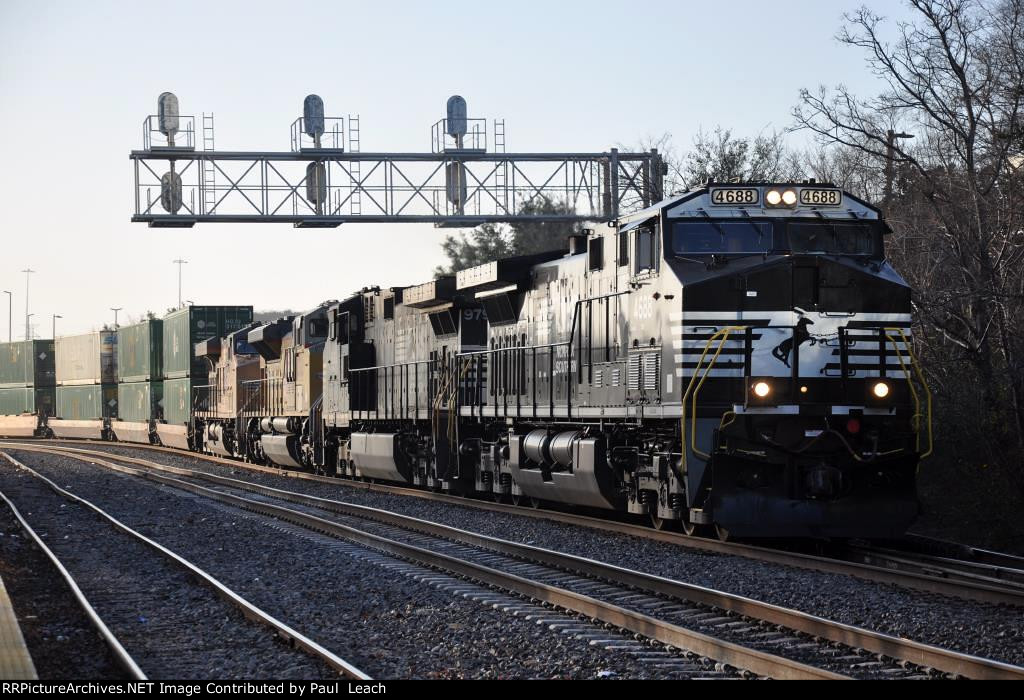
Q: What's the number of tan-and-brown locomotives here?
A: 2